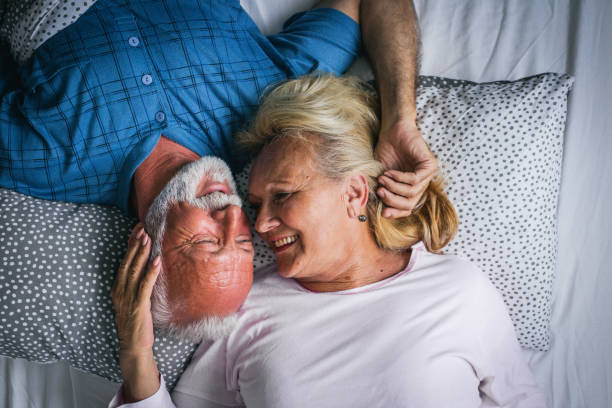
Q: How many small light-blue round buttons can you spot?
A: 3